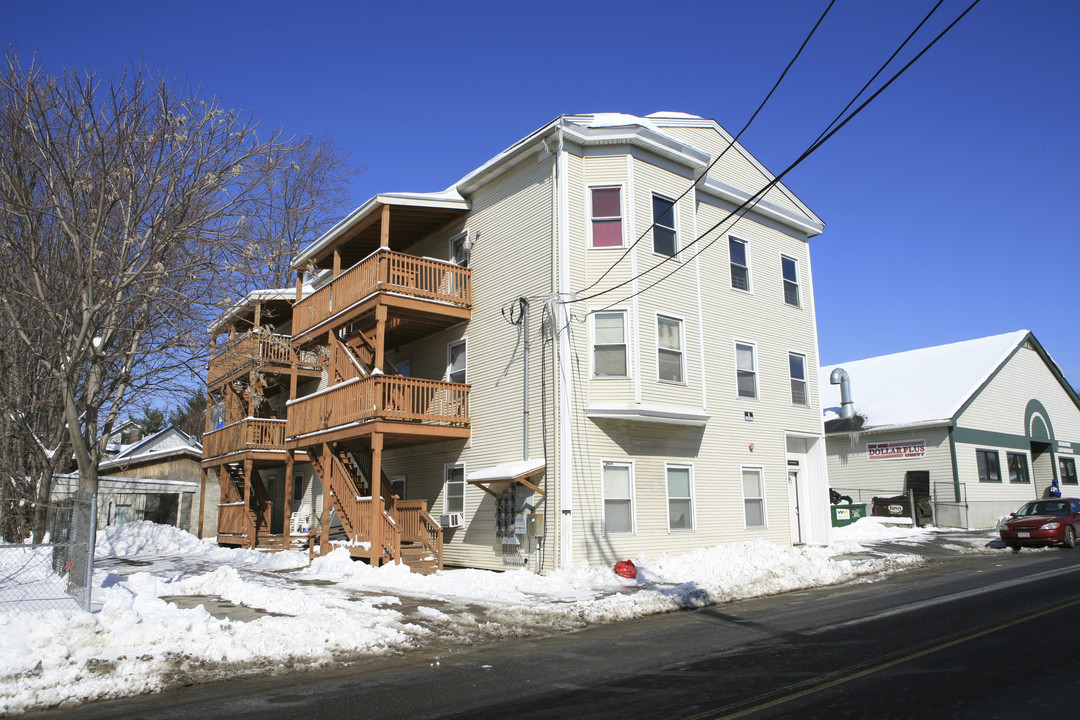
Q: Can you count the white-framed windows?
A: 14